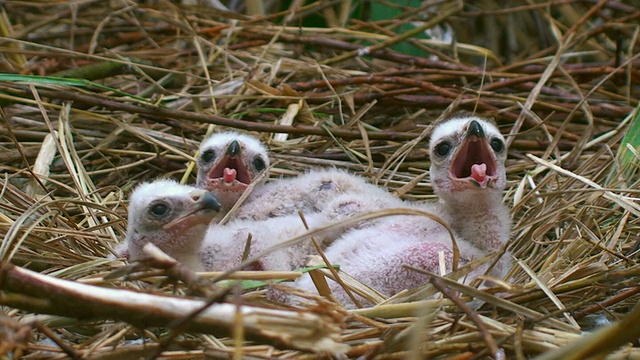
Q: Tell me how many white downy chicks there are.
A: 3